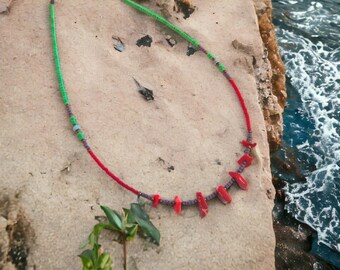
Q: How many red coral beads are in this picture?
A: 7